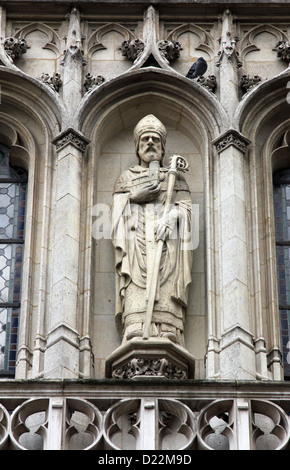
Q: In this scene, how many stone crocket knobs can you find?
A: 8